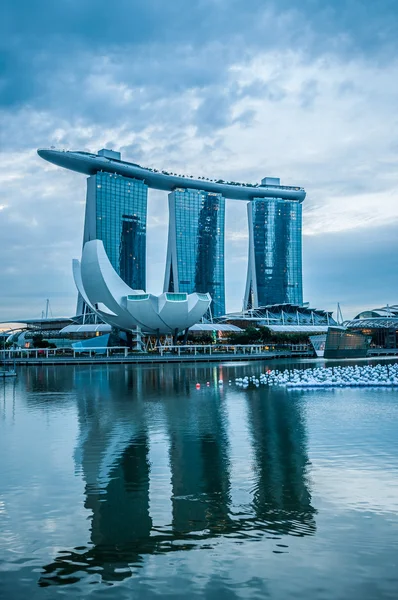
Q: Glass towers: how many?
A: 3